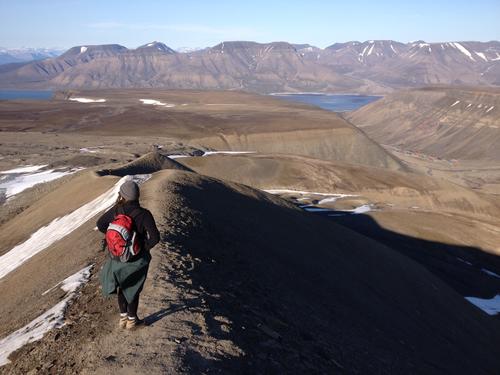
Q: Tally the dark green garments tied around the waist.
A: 1